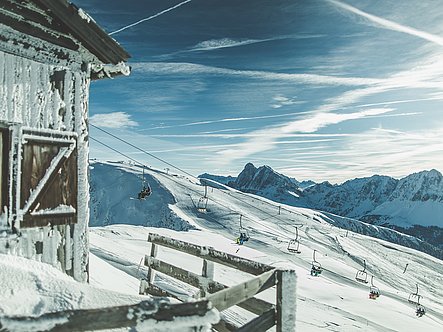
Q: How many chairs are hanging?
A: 9